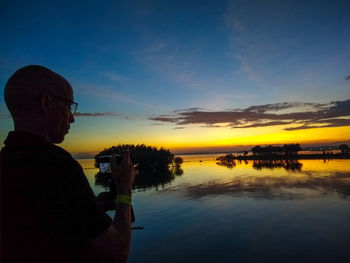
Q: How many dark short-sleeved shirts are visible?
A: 1